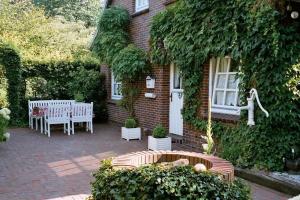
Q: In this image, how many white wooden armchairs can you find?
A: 2